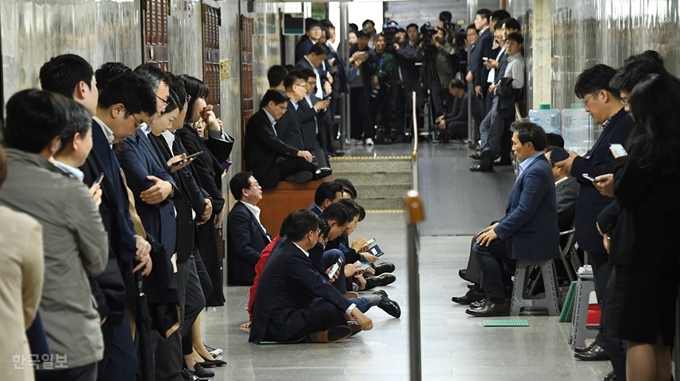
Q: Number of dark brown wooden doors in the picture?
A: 3